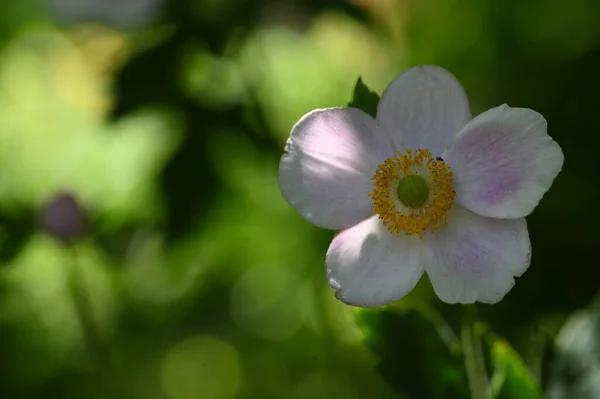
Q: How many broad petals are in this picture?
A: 5